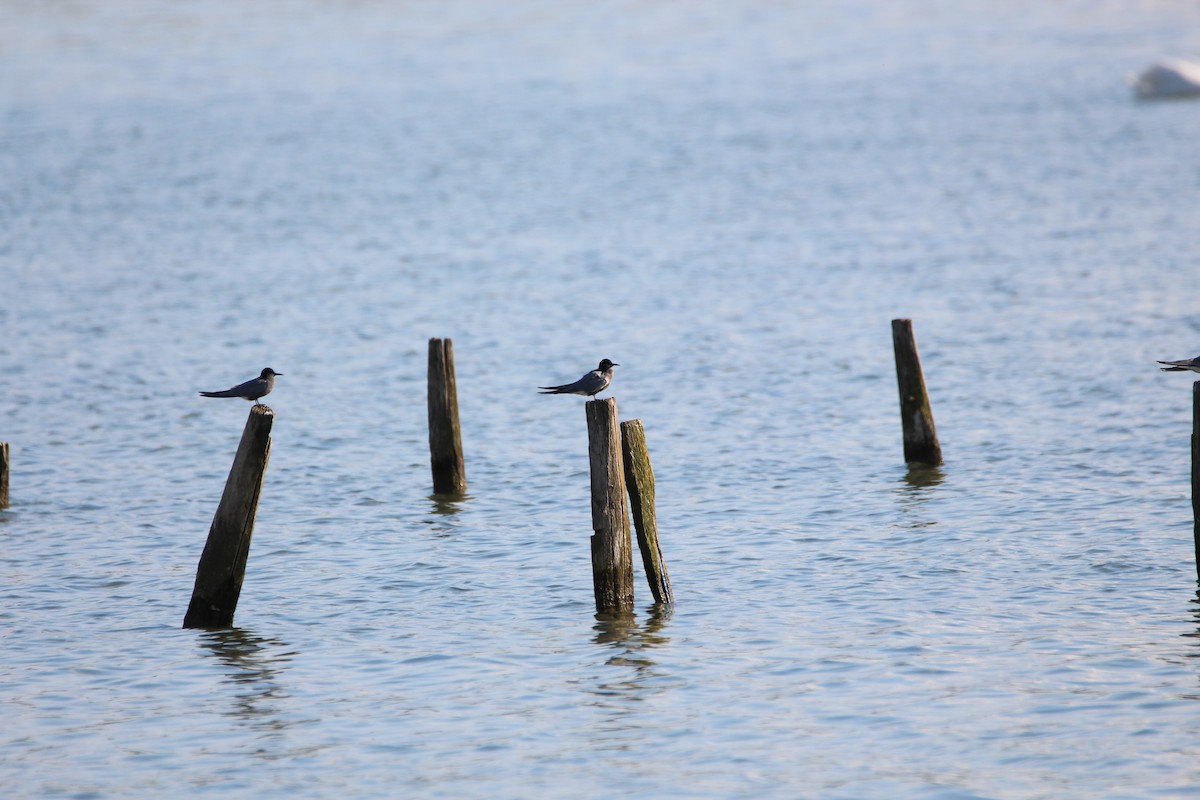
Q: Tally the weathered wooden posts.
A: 7